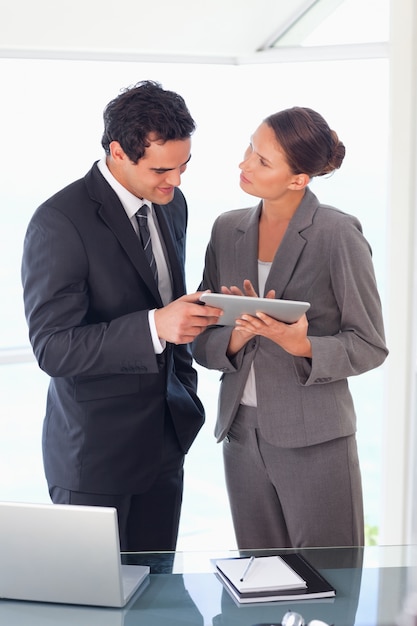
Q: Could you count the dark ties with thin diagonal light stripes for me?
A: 1